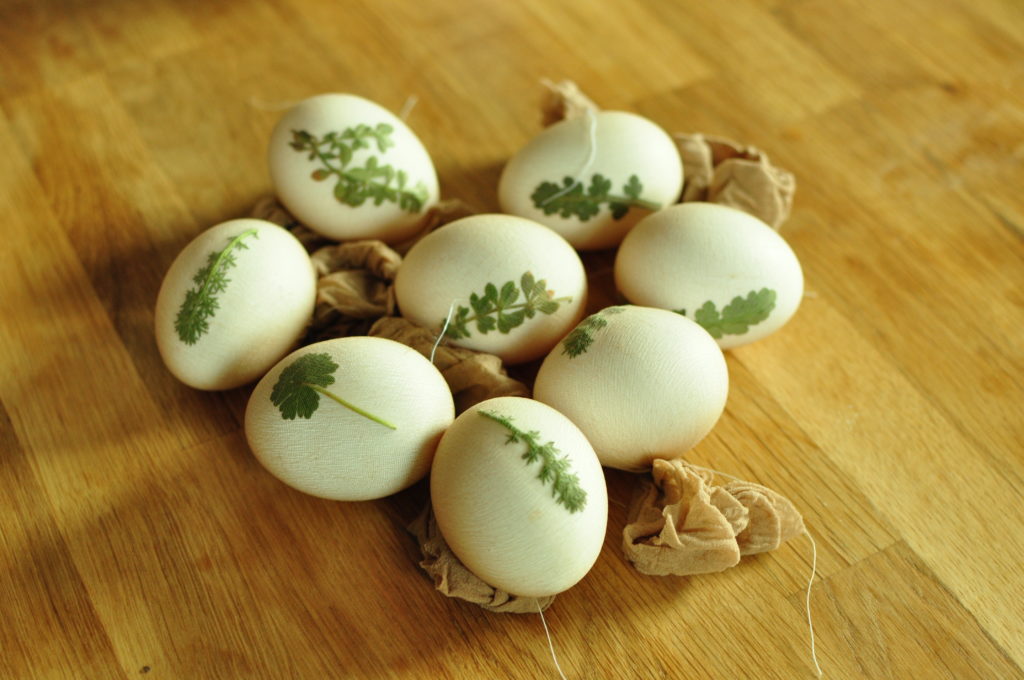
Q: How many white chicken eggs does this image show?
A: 8